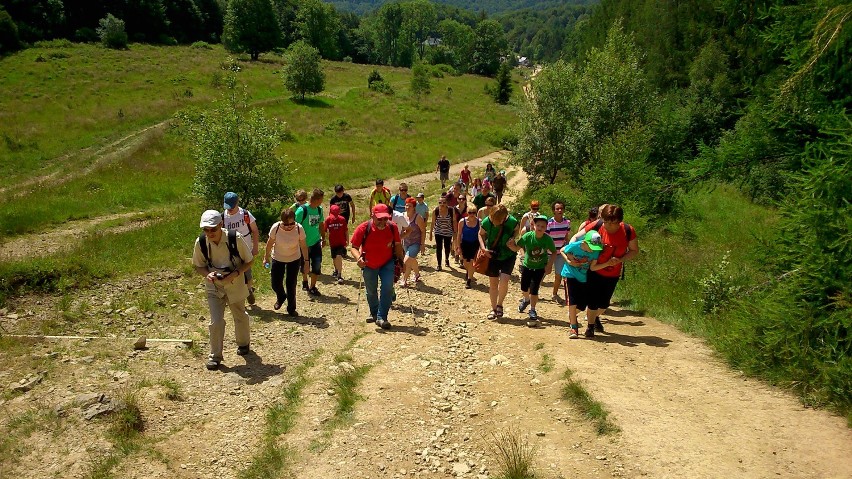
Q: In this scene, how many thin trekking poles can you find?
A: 2